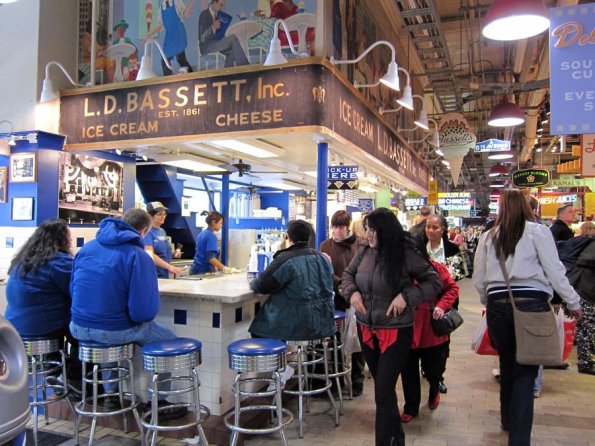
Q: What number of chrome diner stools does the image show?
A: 6